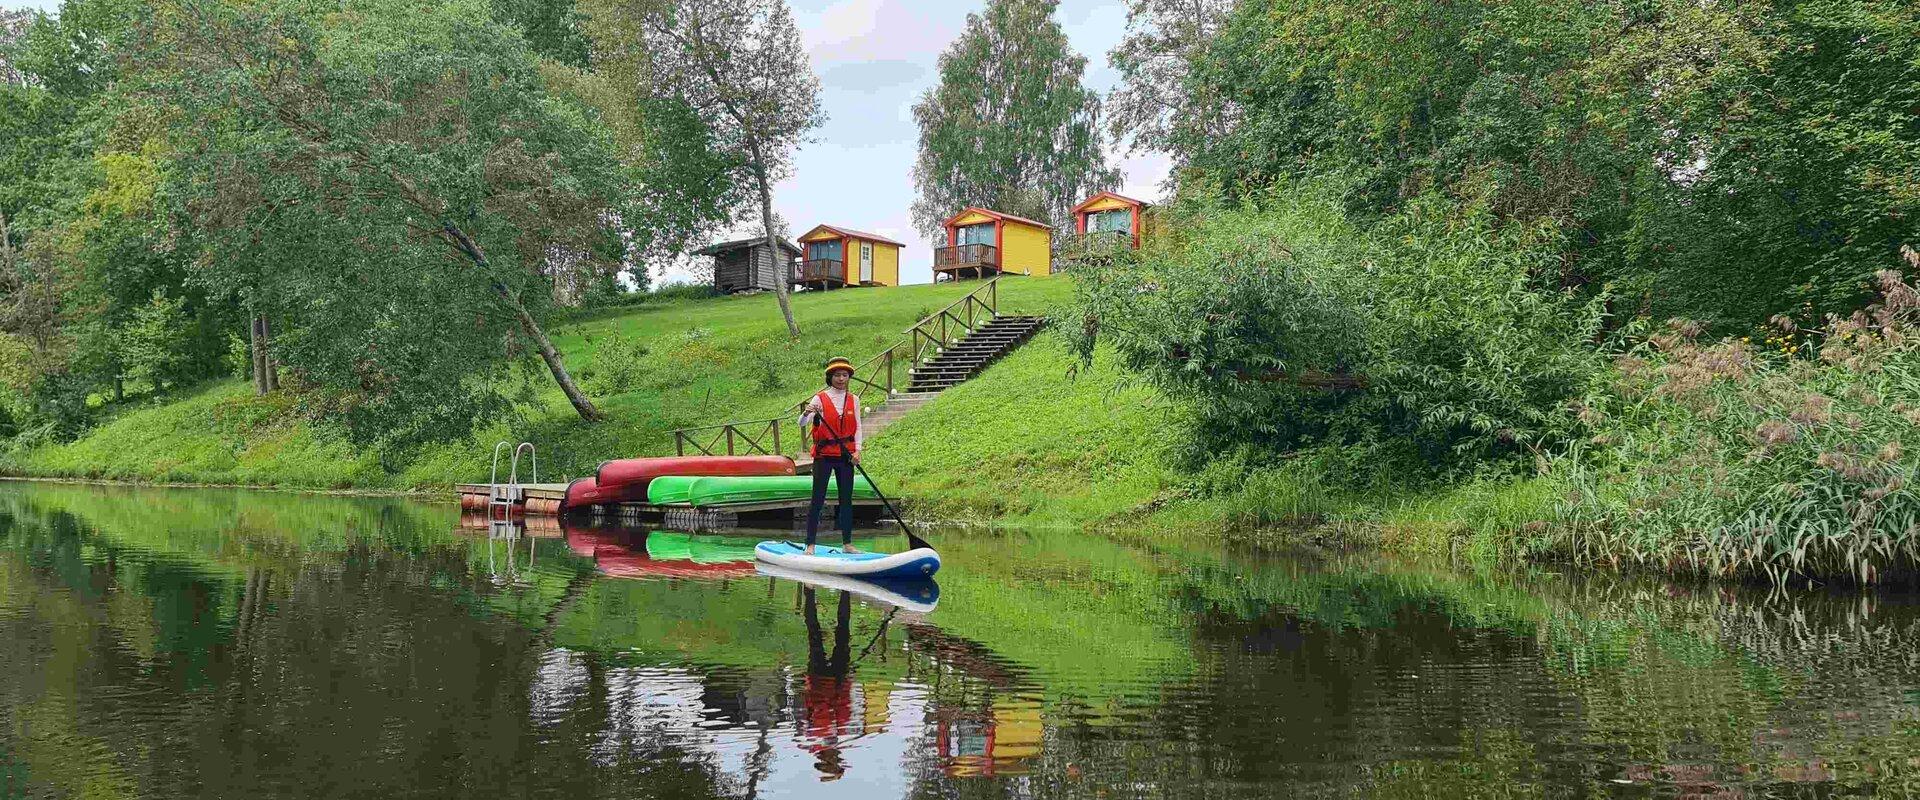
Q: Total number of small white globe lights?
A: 9